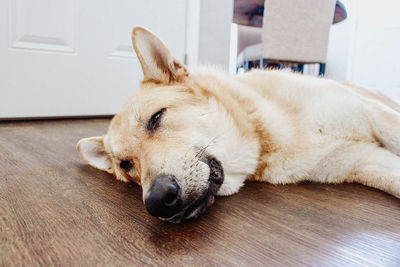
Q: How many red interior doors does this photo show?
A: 0